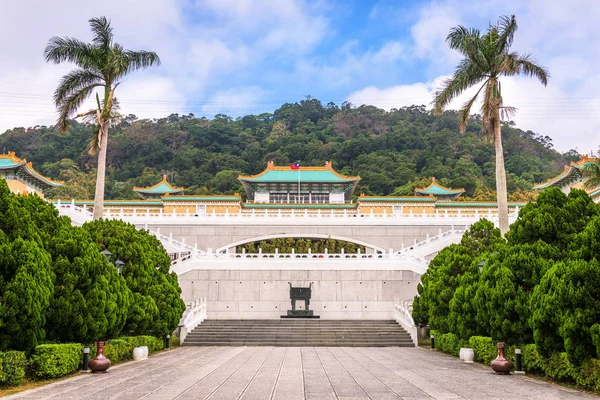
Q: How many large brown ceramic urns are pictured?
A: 2